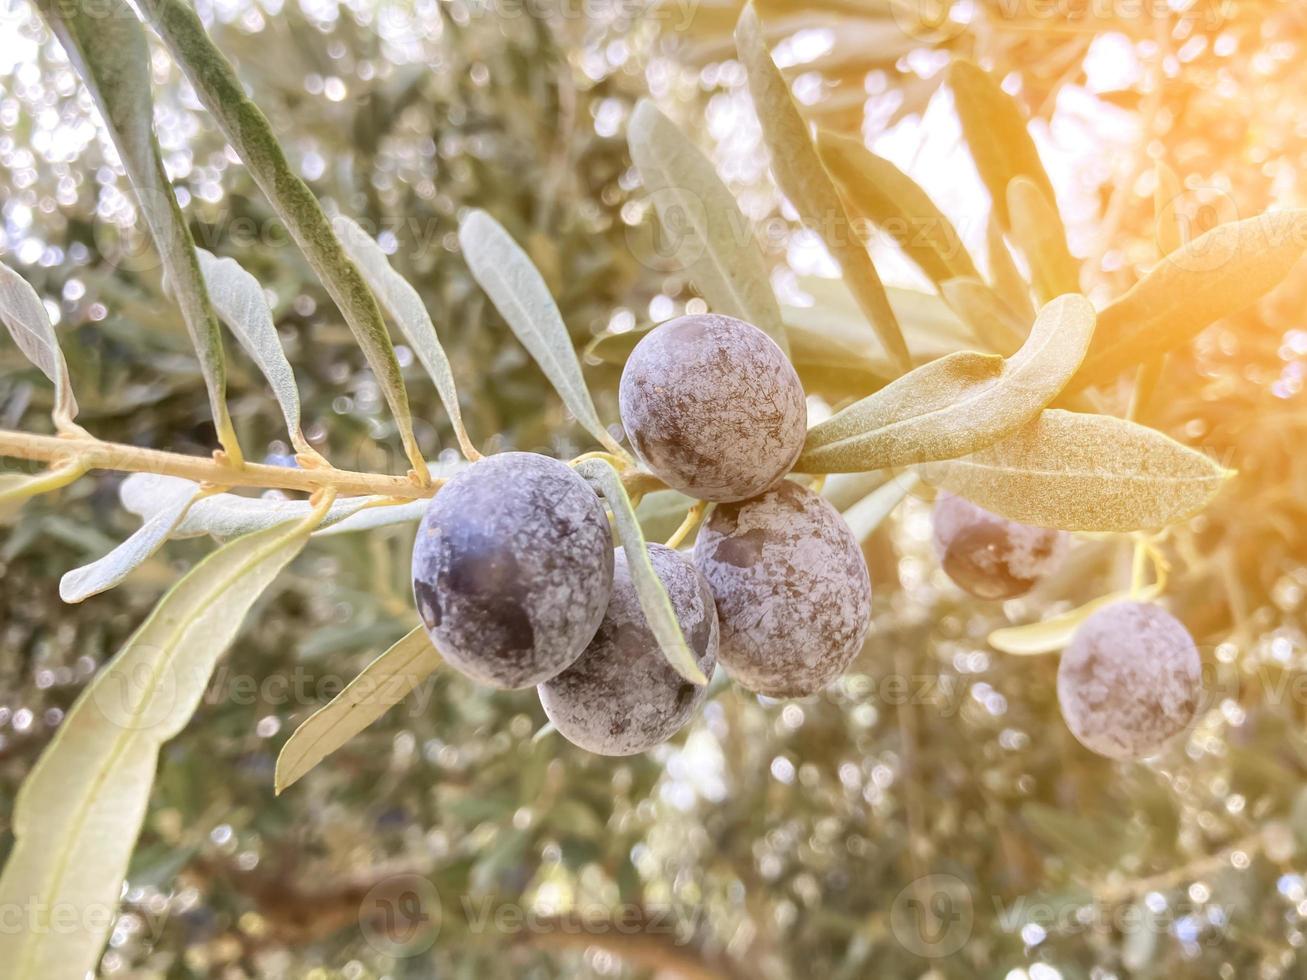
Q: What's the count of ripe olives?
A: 6